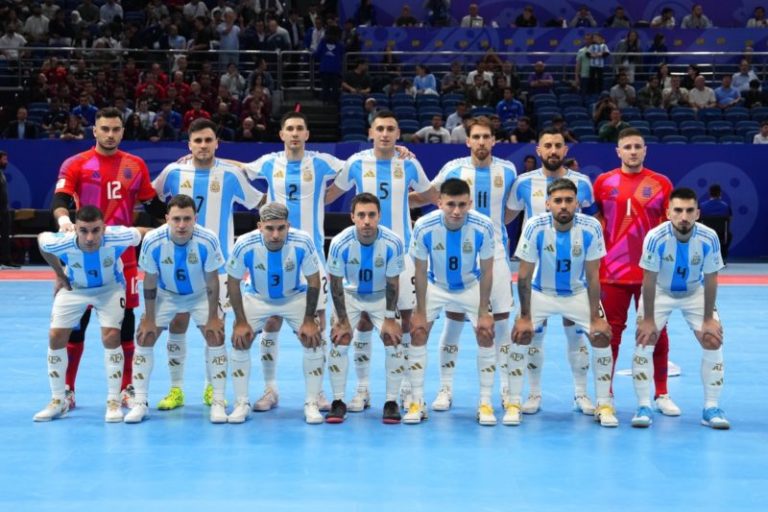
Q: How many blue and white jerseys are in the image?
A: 12